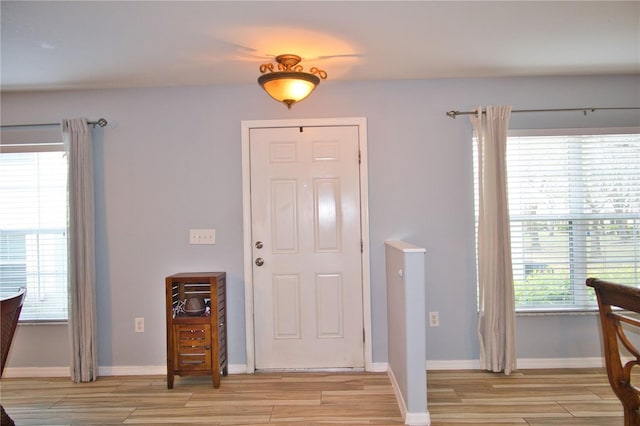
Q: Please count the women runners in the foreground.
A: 0